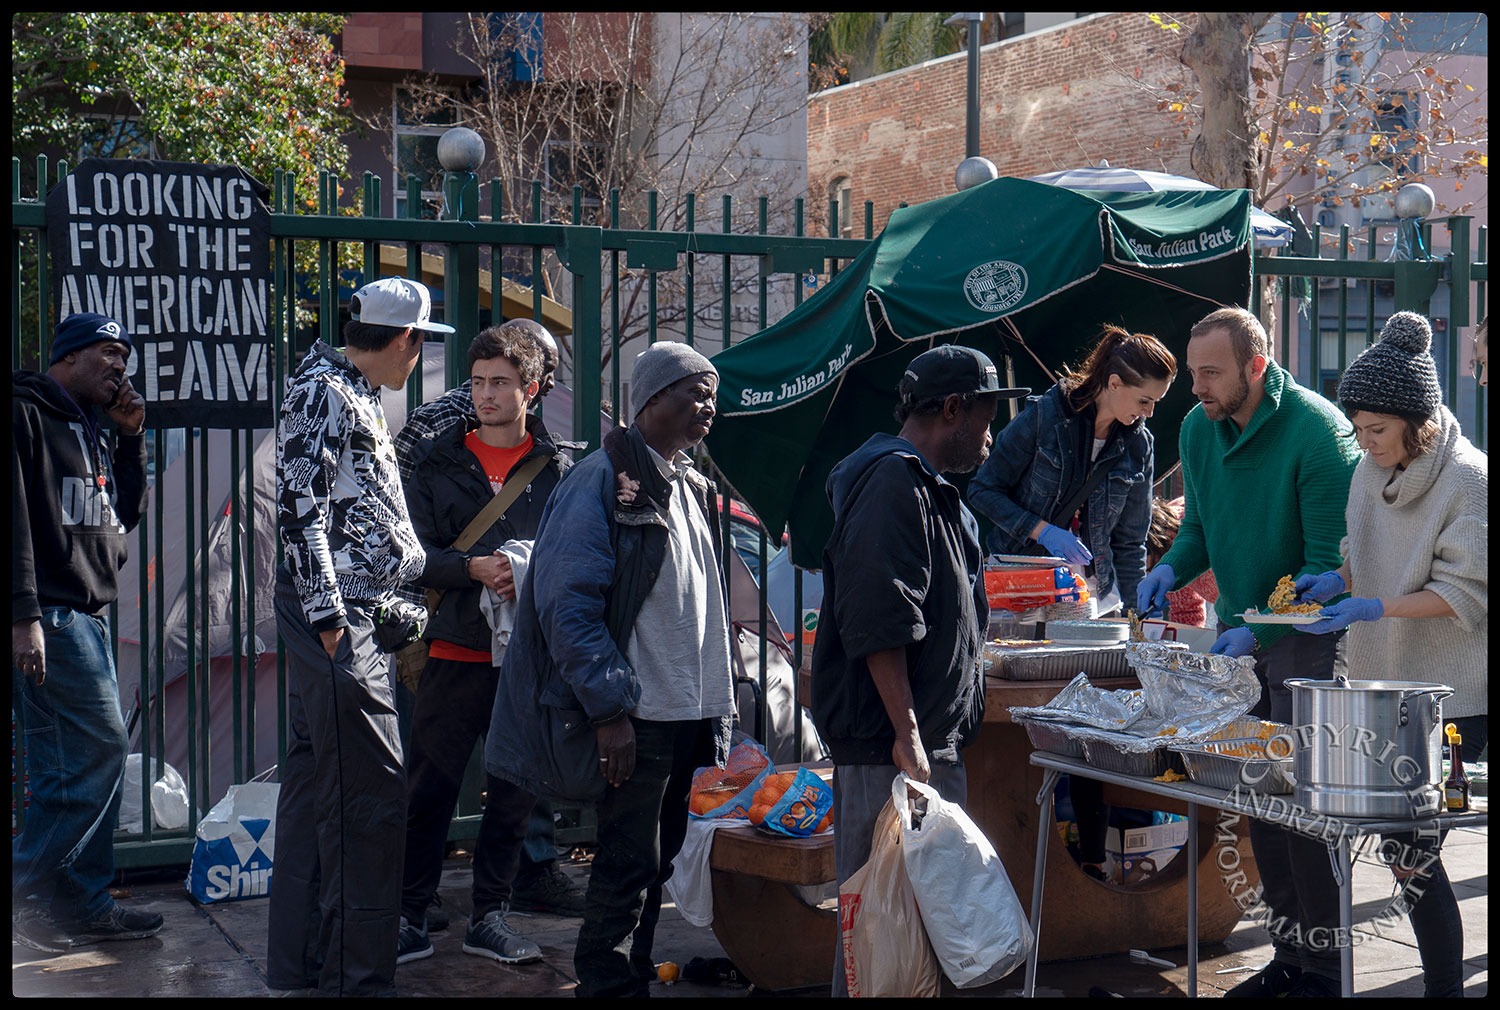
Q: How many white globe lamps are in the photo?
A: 3